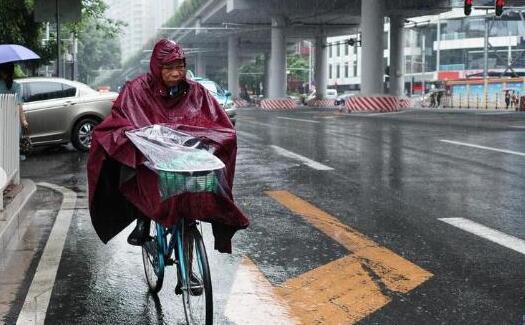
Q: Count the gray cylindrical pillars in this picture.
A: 5